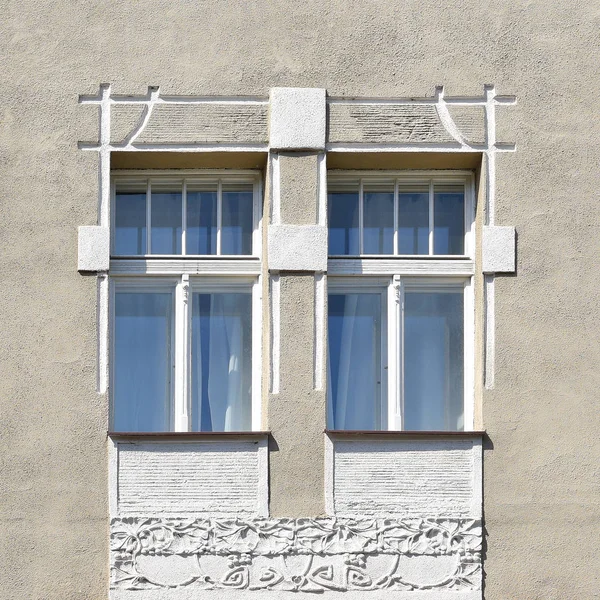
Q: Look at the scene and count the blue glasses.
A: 12